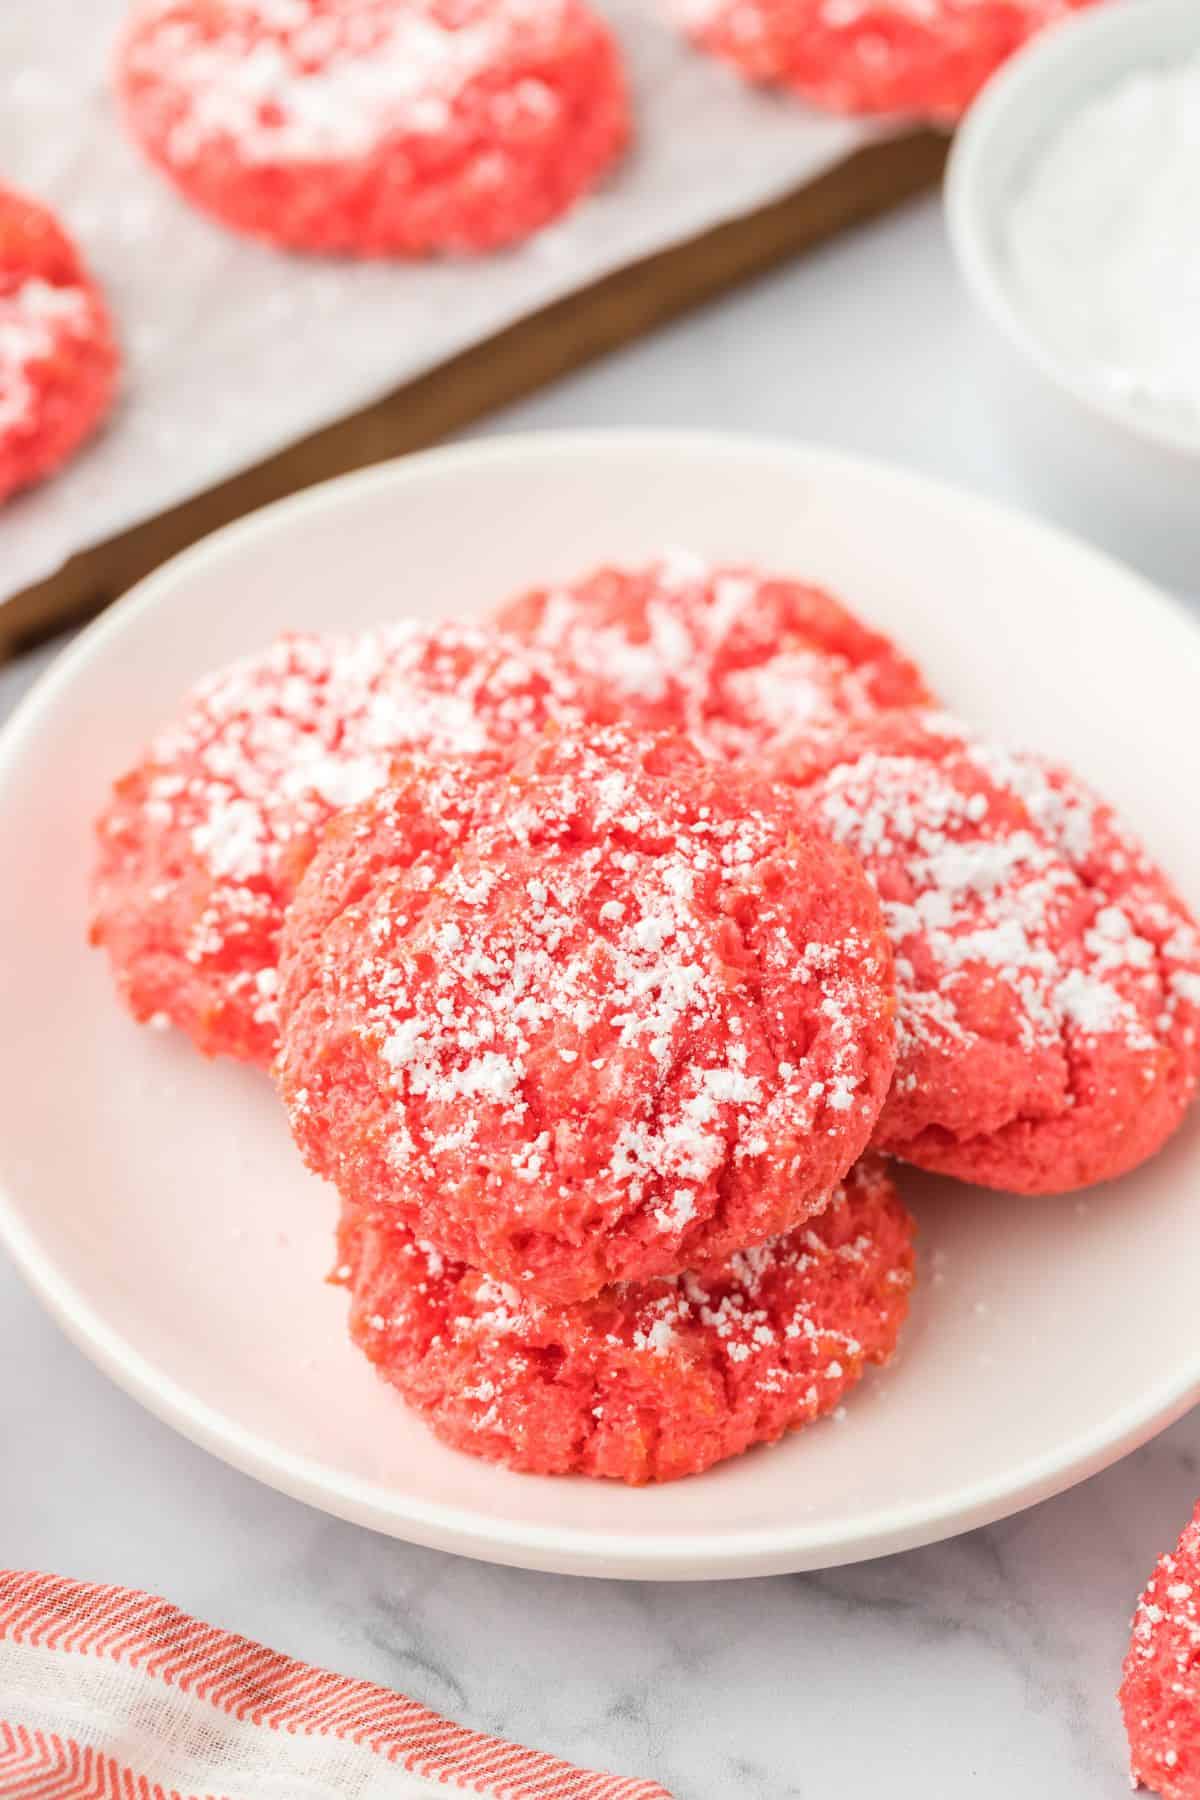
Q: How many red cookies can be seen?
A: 9